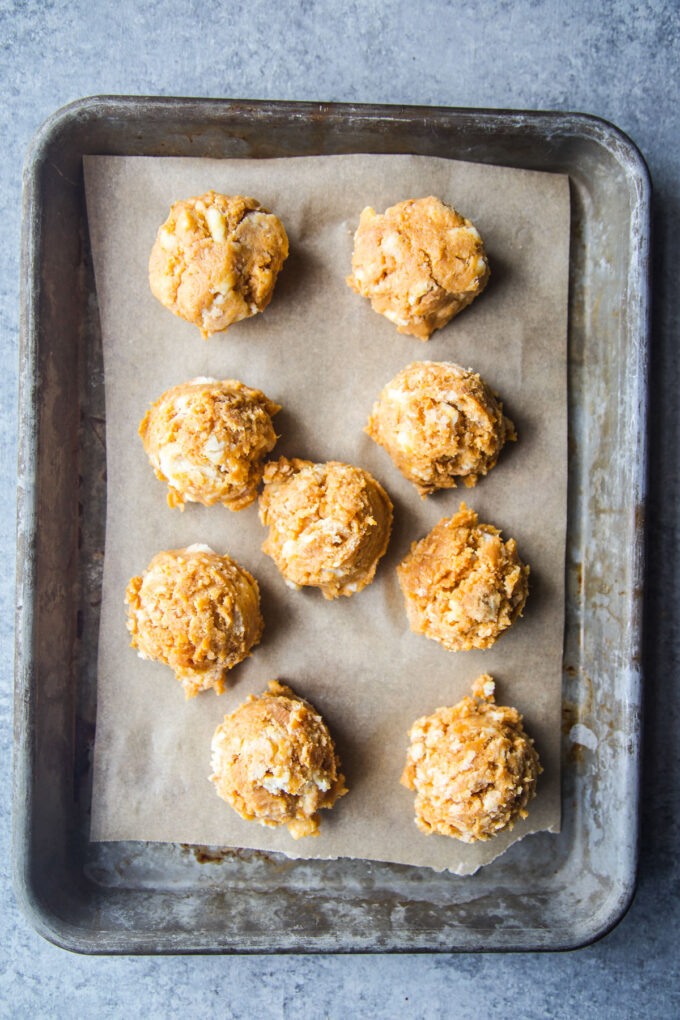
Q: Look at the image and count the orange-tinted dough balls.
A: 9